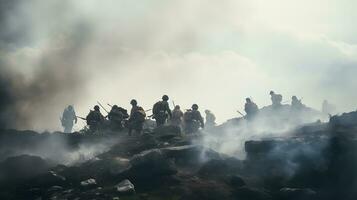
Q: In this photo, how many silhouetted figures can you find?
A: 12